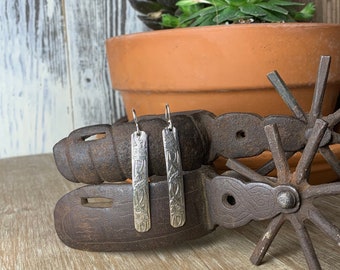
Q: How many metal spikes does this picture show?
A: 13